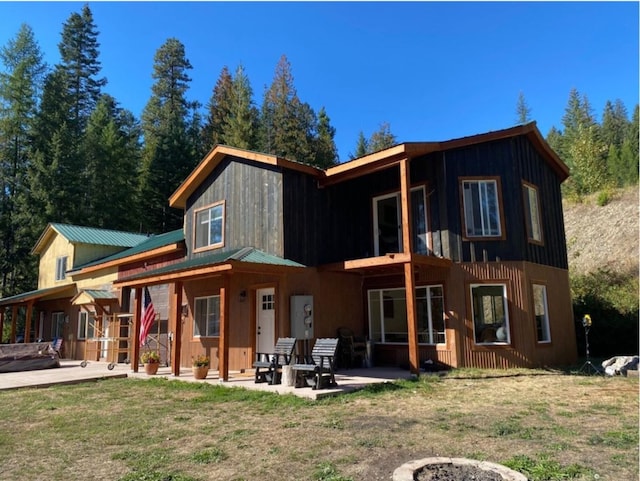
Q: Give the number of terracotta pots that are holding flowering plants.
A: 2